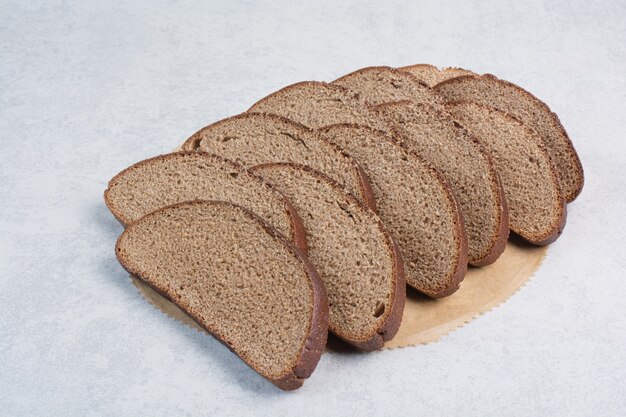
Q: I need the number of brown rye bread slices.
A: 11